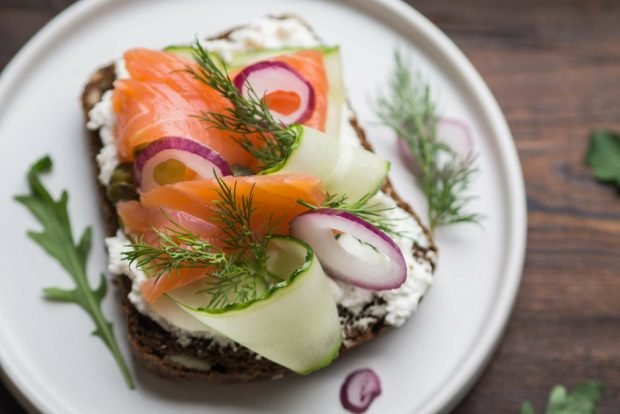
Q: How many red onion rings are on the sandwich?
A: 3